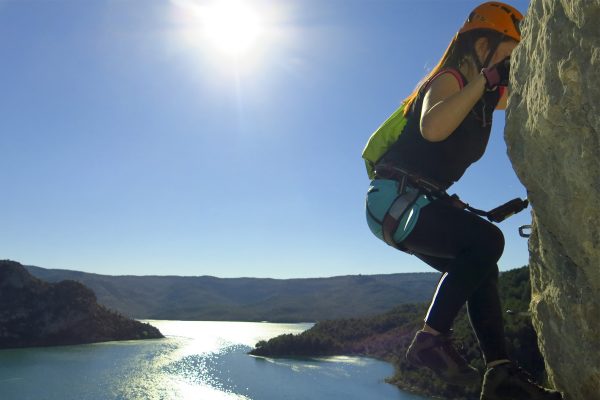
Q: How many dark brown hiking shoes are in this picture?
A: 2